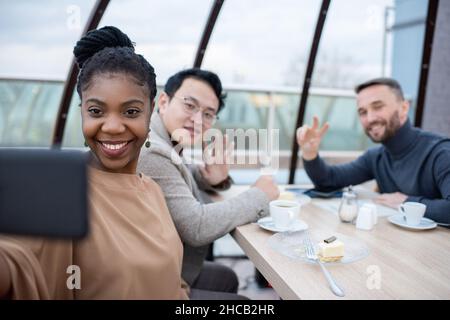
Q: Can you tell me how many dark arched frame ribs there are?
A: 4